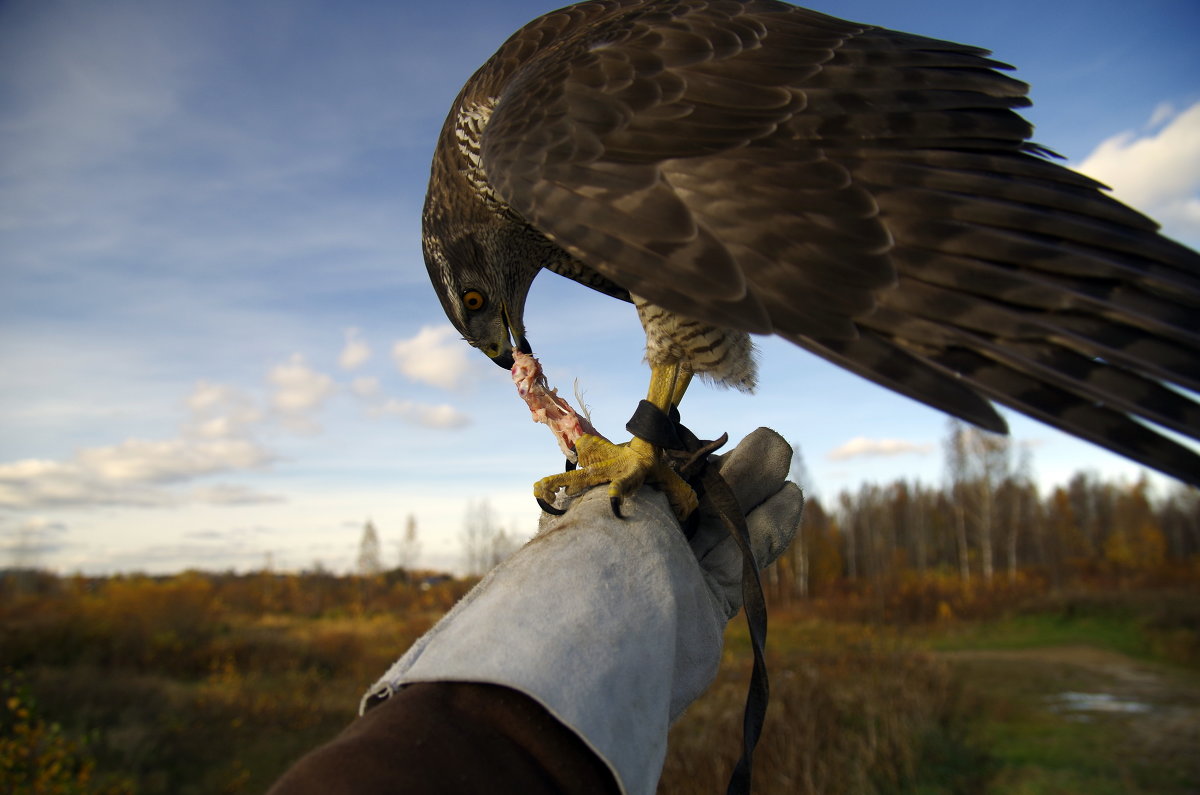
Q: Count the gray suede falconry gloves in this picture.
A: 1